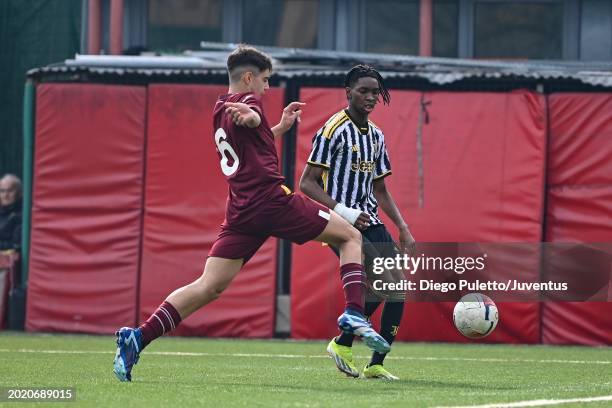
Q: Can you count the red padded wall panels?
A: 4